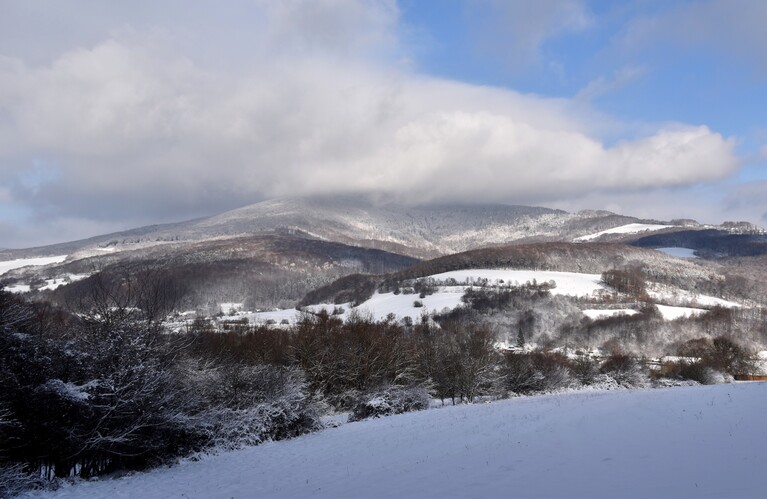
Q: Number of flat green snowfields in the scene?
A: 0